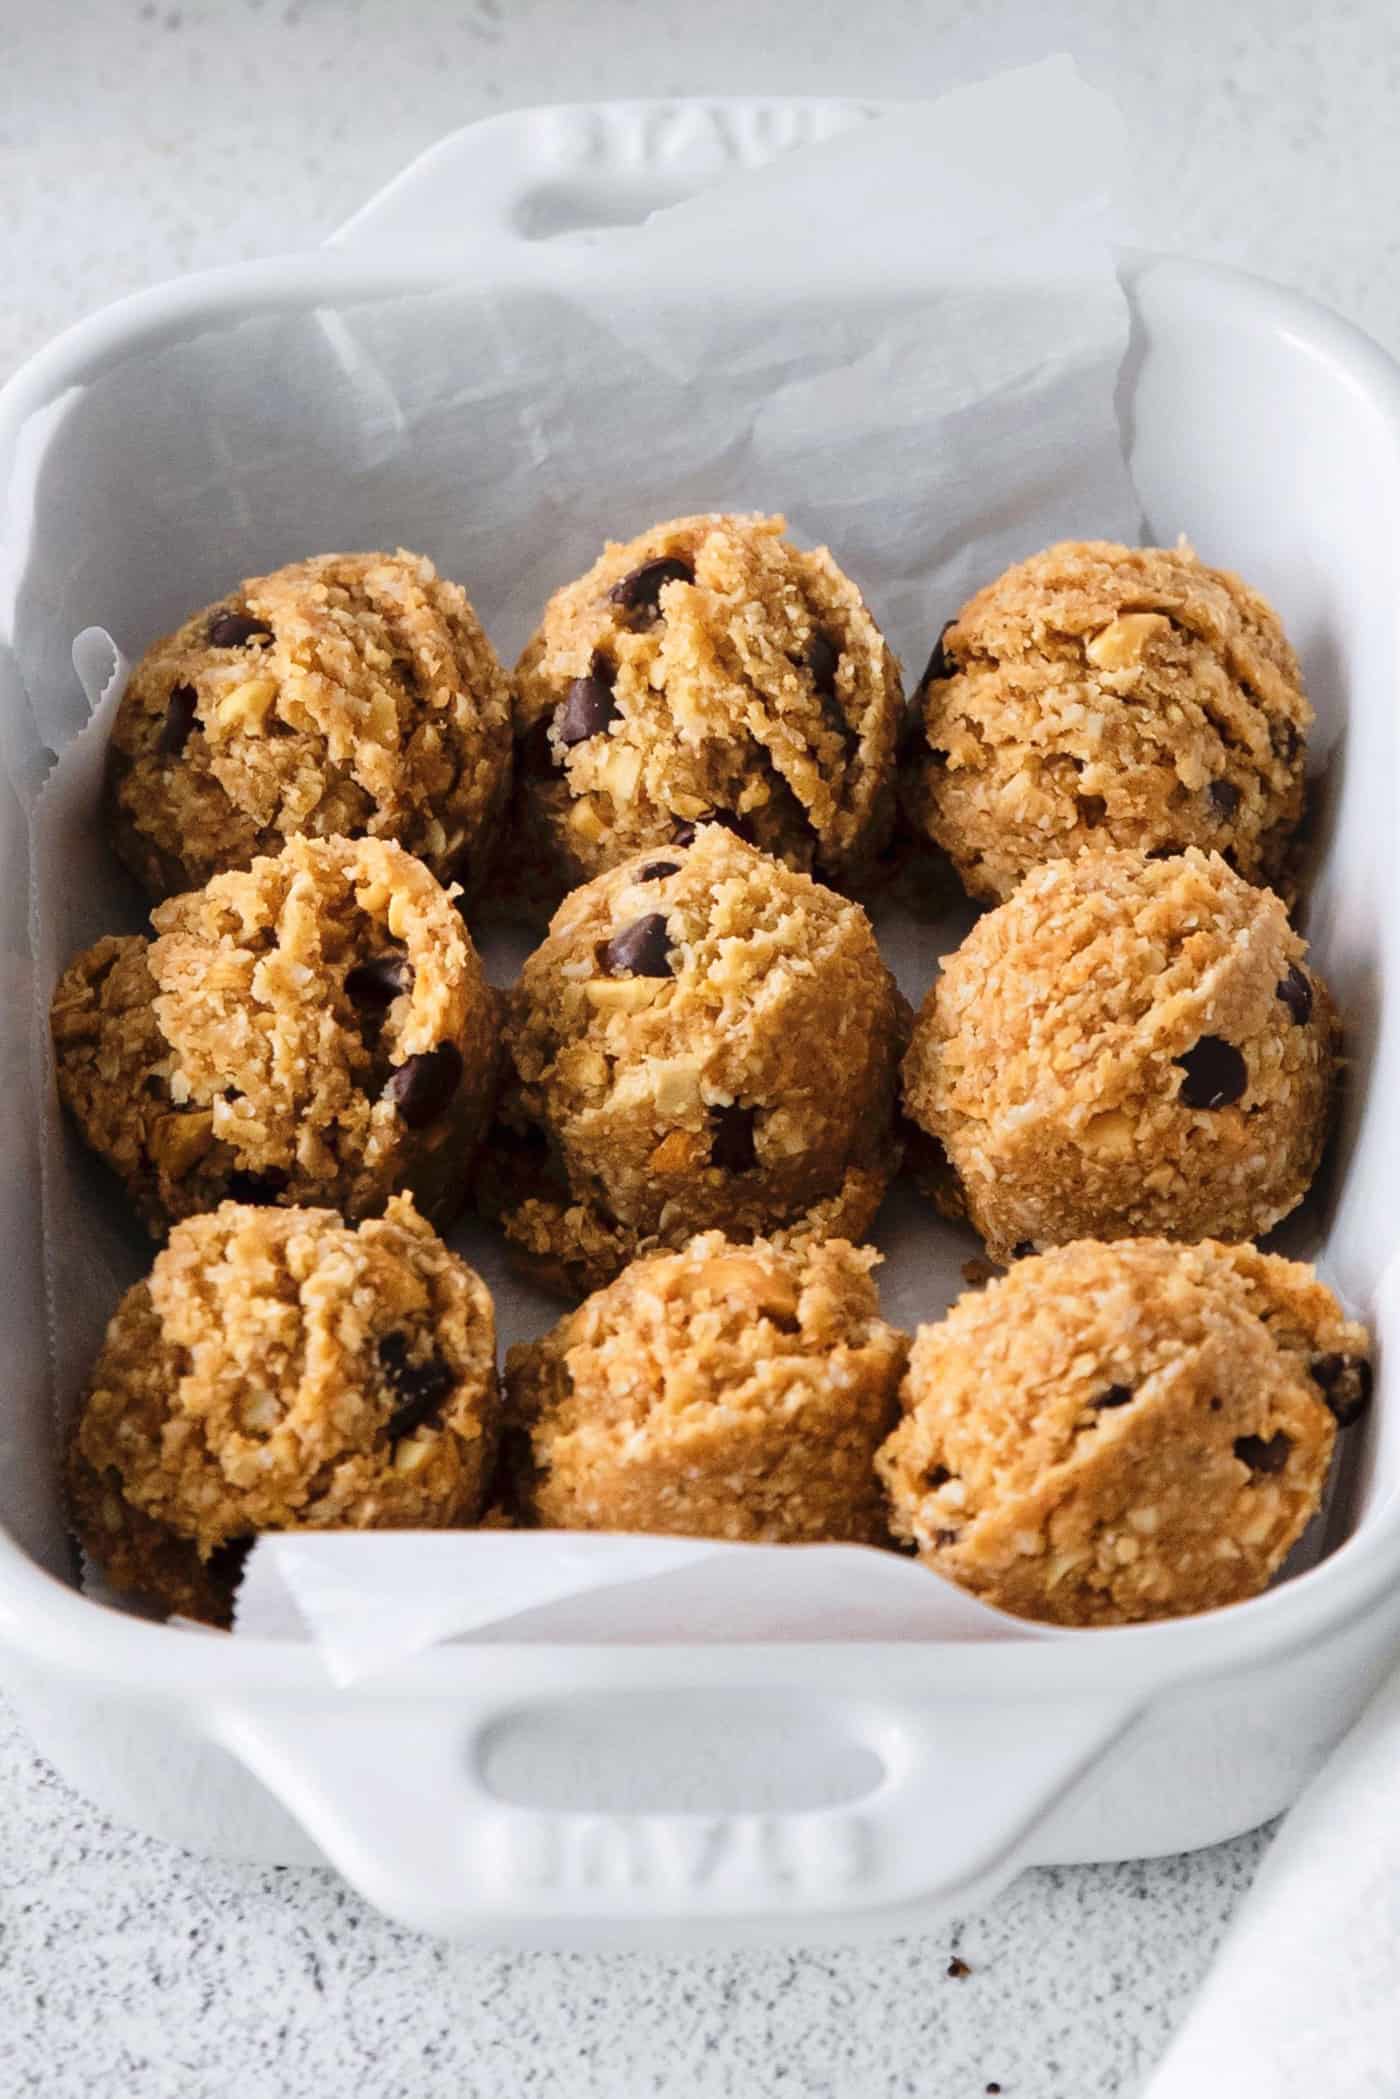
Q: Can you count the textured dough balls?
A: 9